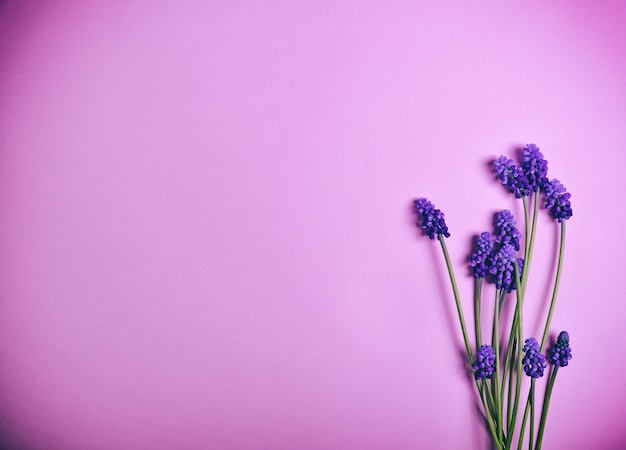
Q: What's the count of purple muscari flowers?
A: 10